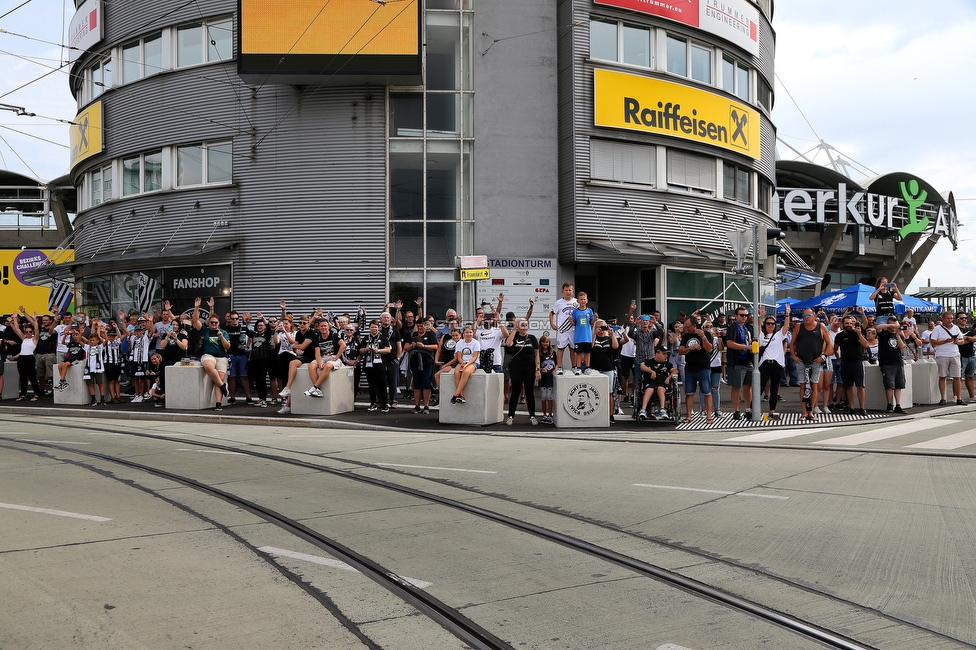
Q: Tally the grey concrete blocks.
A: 8